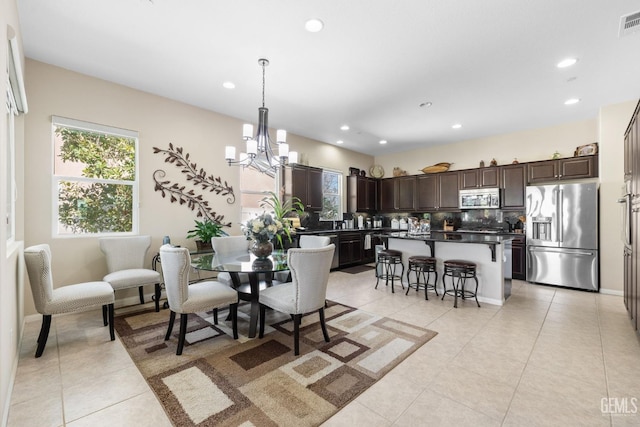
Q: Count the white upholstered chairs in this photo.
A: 6